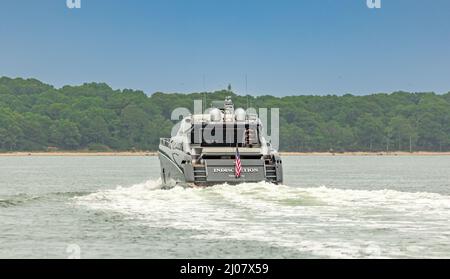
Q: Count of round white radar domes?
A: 2